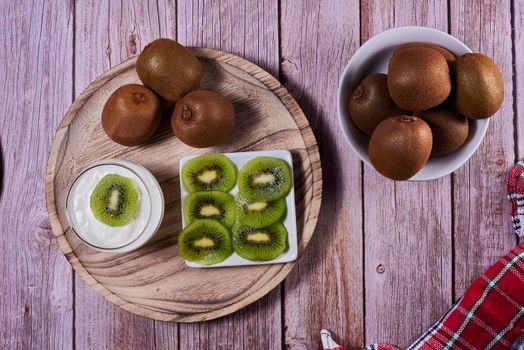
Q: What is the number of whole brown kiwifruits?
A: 9